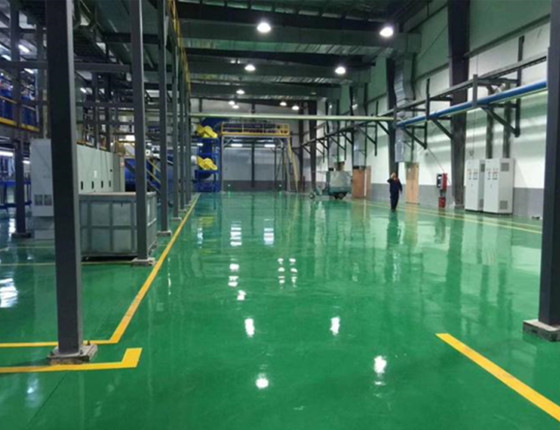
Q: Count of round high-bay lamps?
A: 9